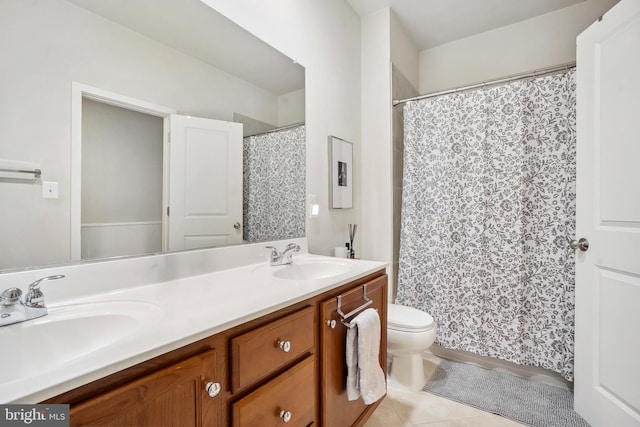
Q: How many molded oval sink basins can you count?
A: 2